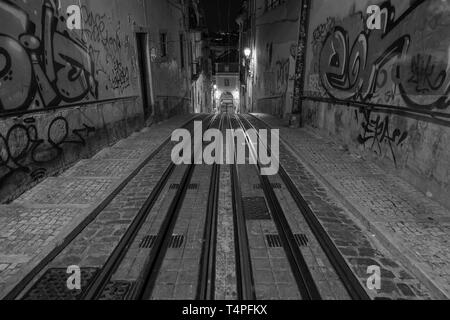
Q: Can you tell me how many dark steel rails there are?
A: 6